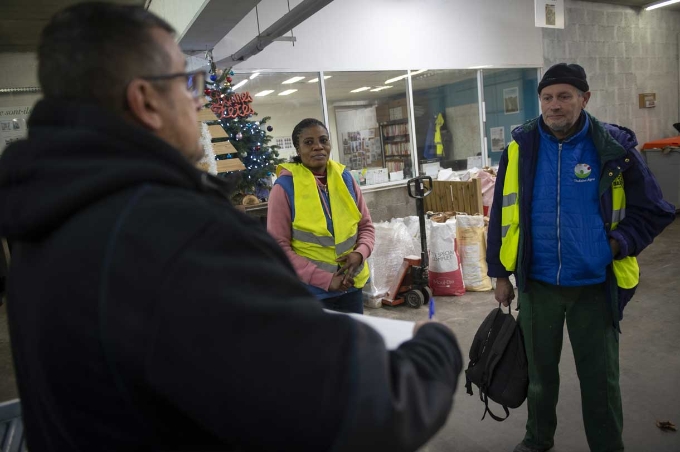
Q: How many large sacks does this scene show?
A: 2